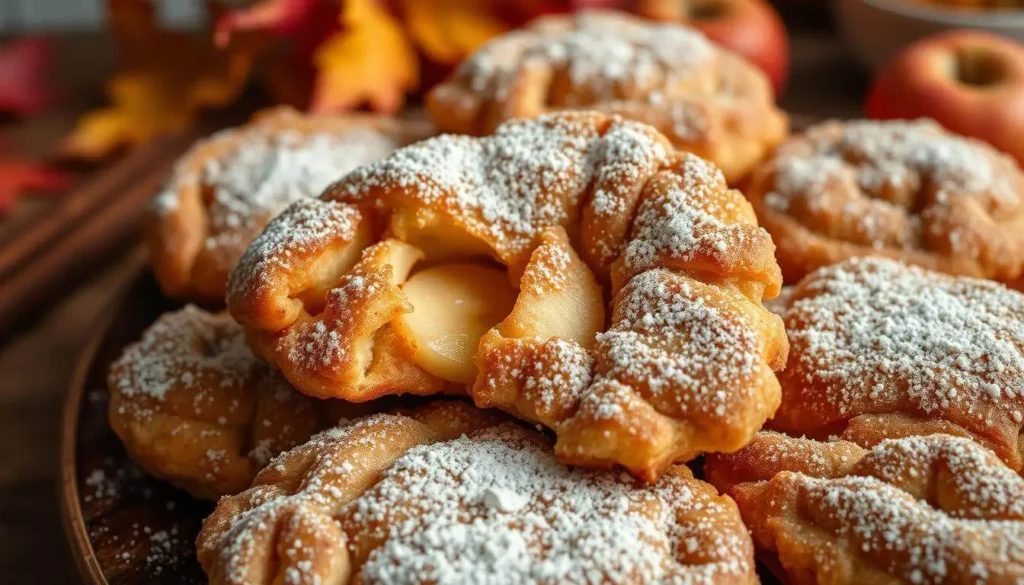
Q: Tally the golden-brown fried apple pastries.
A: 8